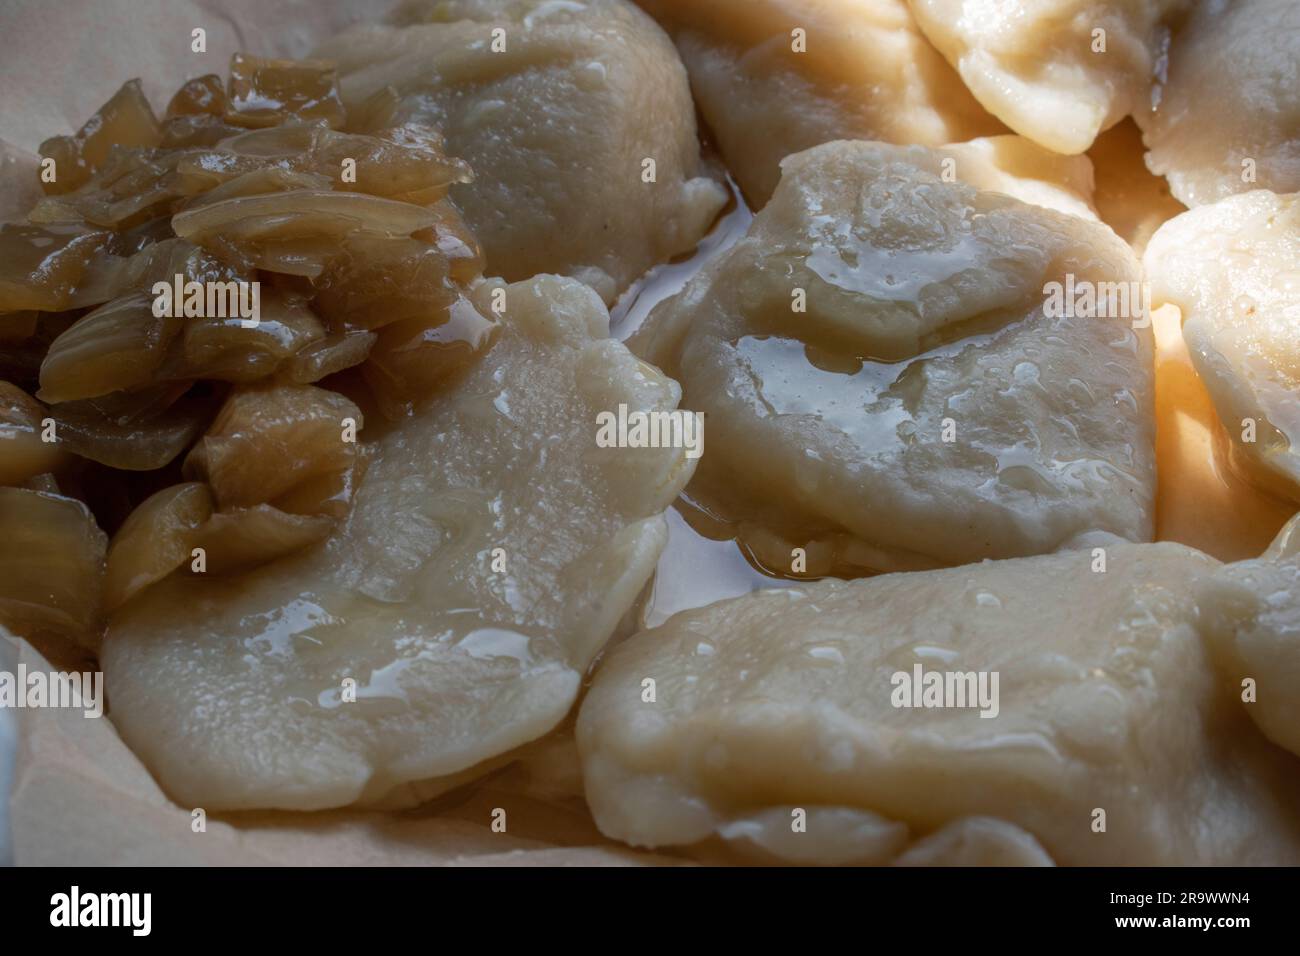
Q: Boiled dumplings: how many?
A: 9